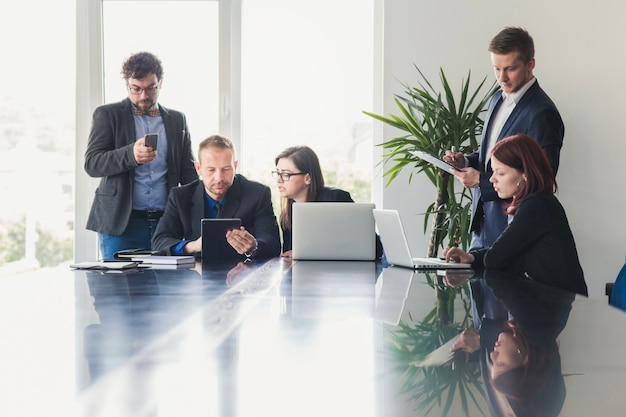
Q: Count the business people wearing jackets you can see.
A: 5